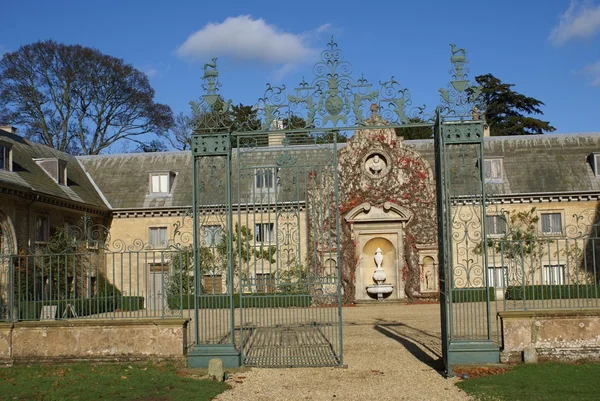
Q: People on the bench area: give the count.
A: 0